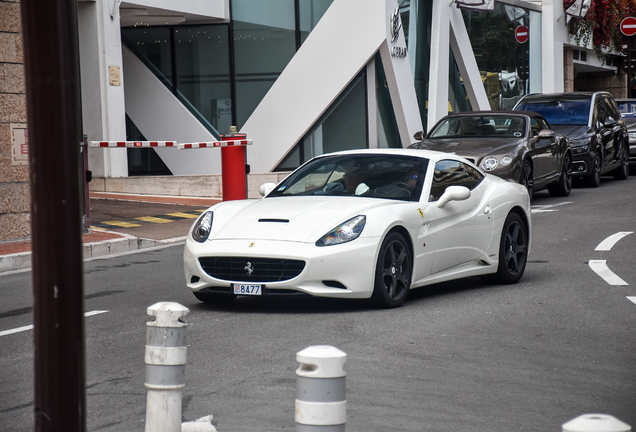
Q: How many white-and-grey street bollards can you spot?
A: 3